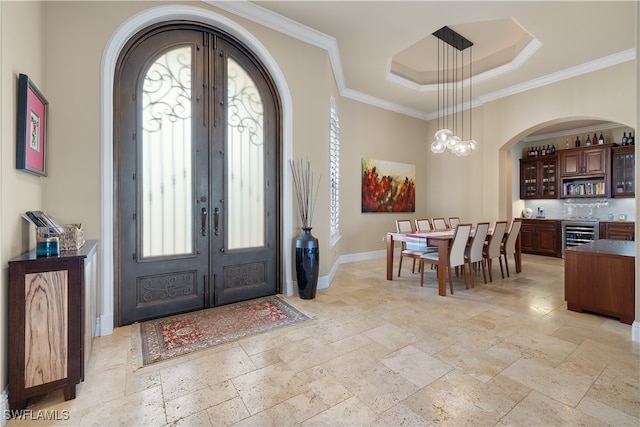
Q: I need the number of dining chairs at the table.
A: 8